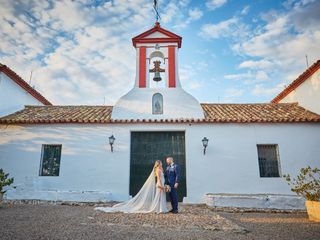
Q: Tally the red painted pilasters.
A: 2